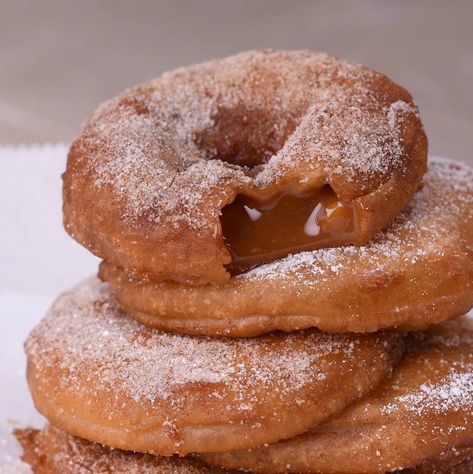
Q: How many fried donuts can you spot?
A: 5